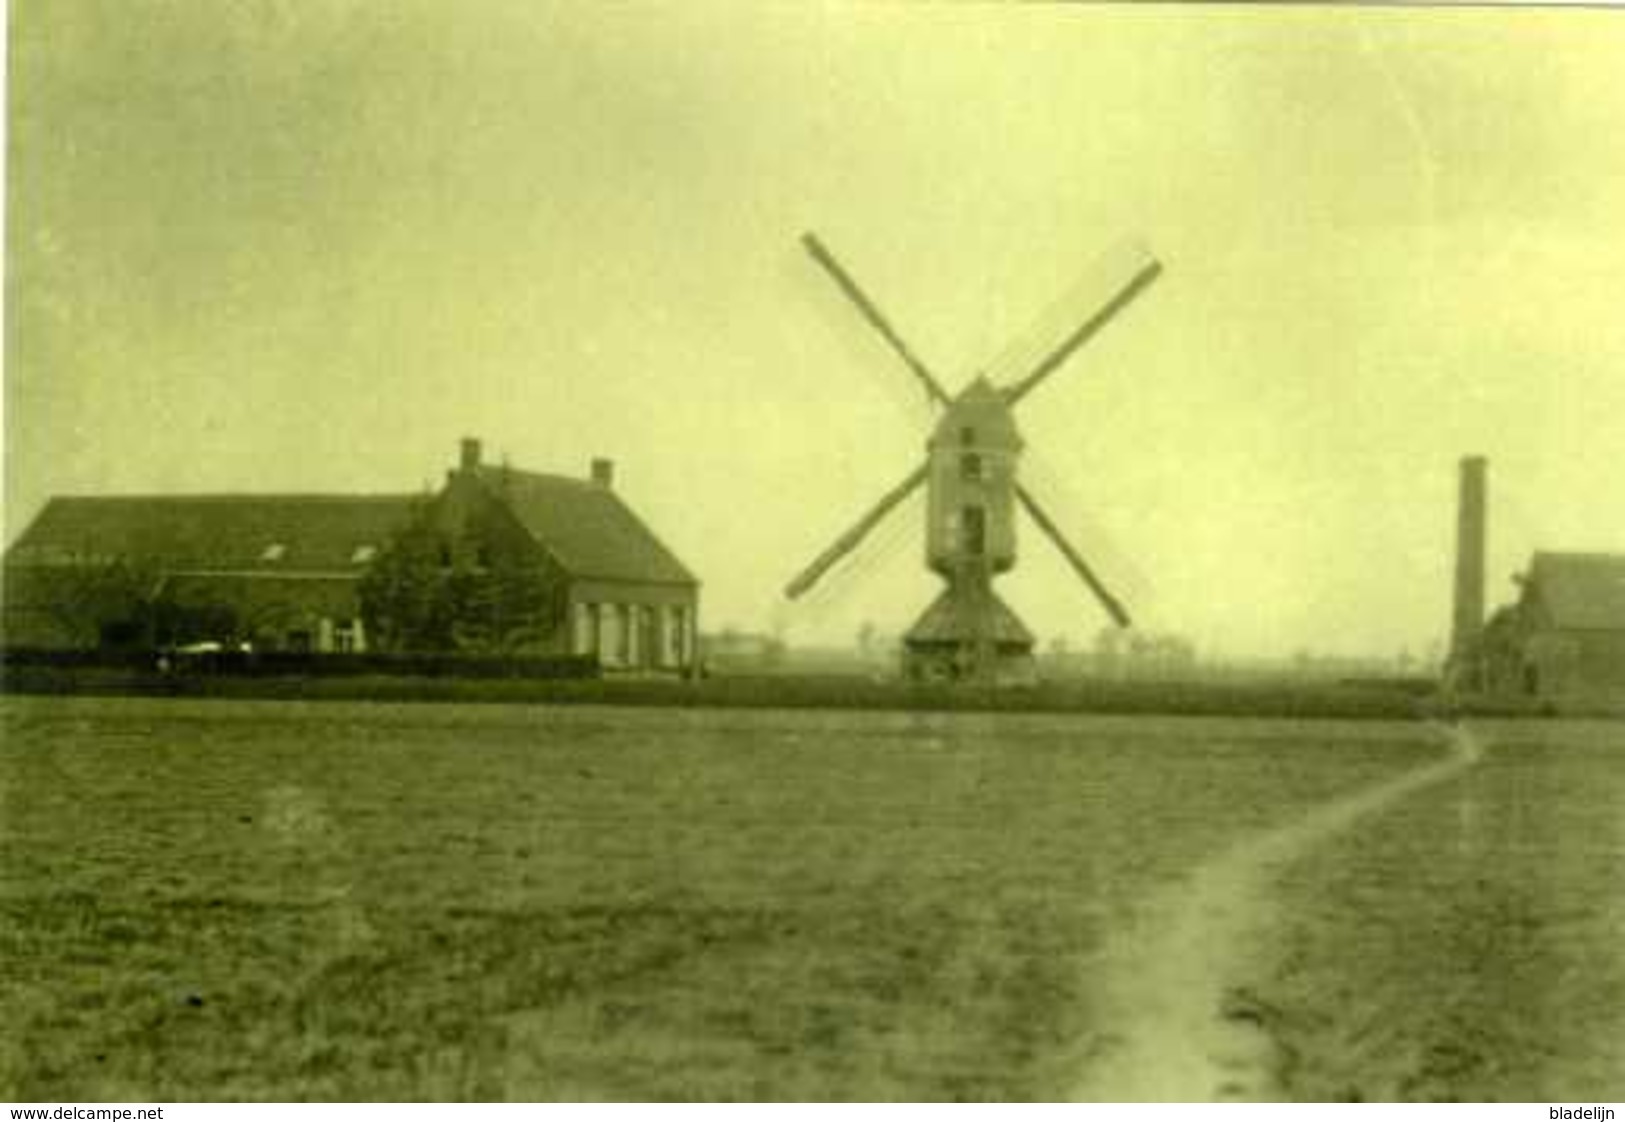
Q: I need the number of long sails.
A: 4